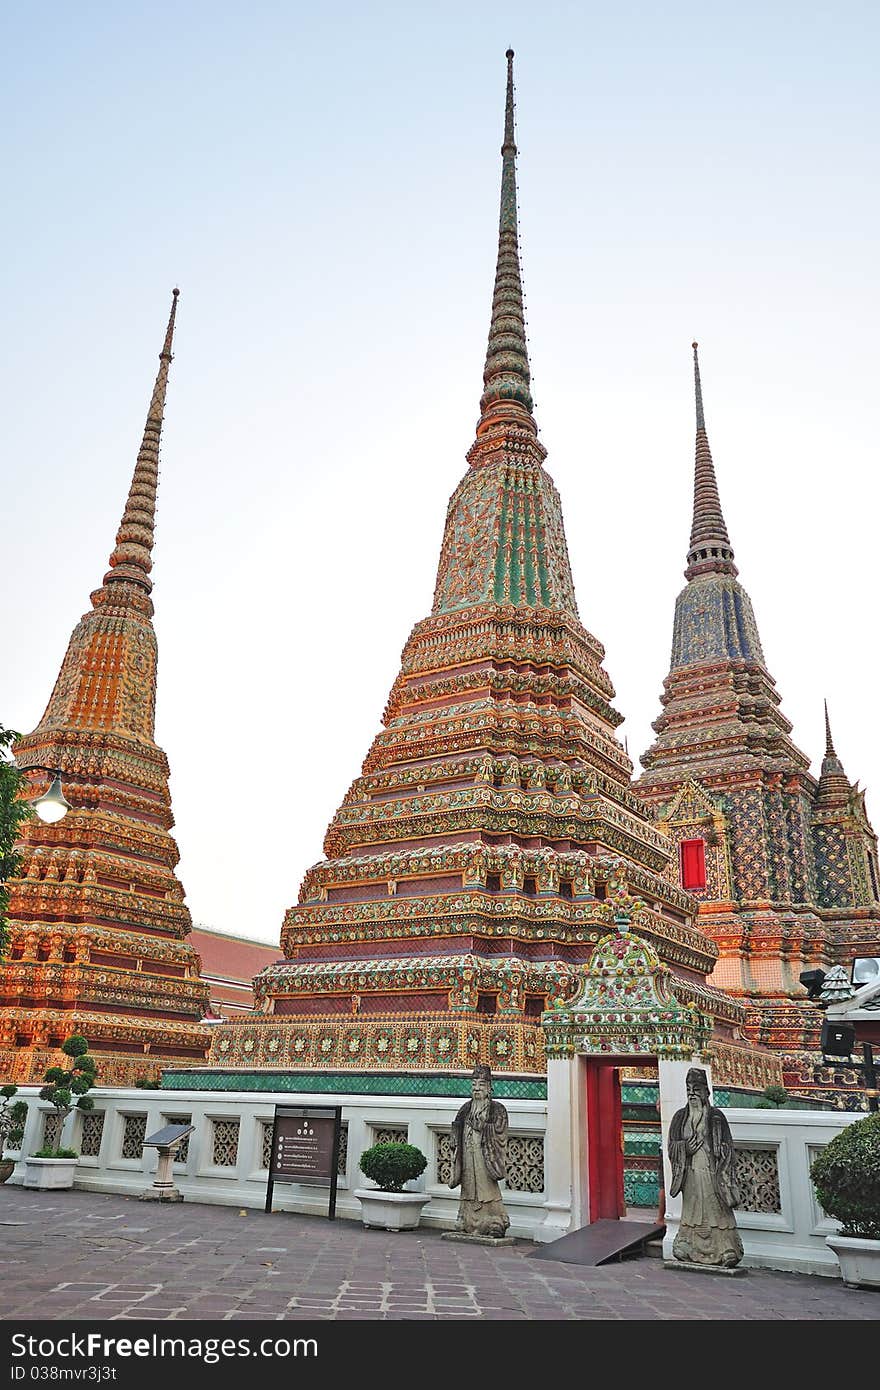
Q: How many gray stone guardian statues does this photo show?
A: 2